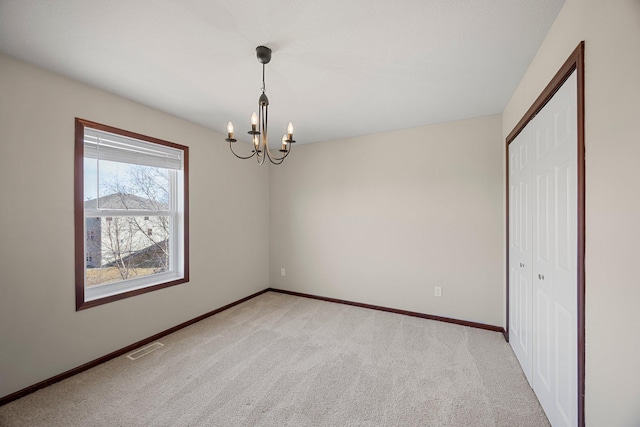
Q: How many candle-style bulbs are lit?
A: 5